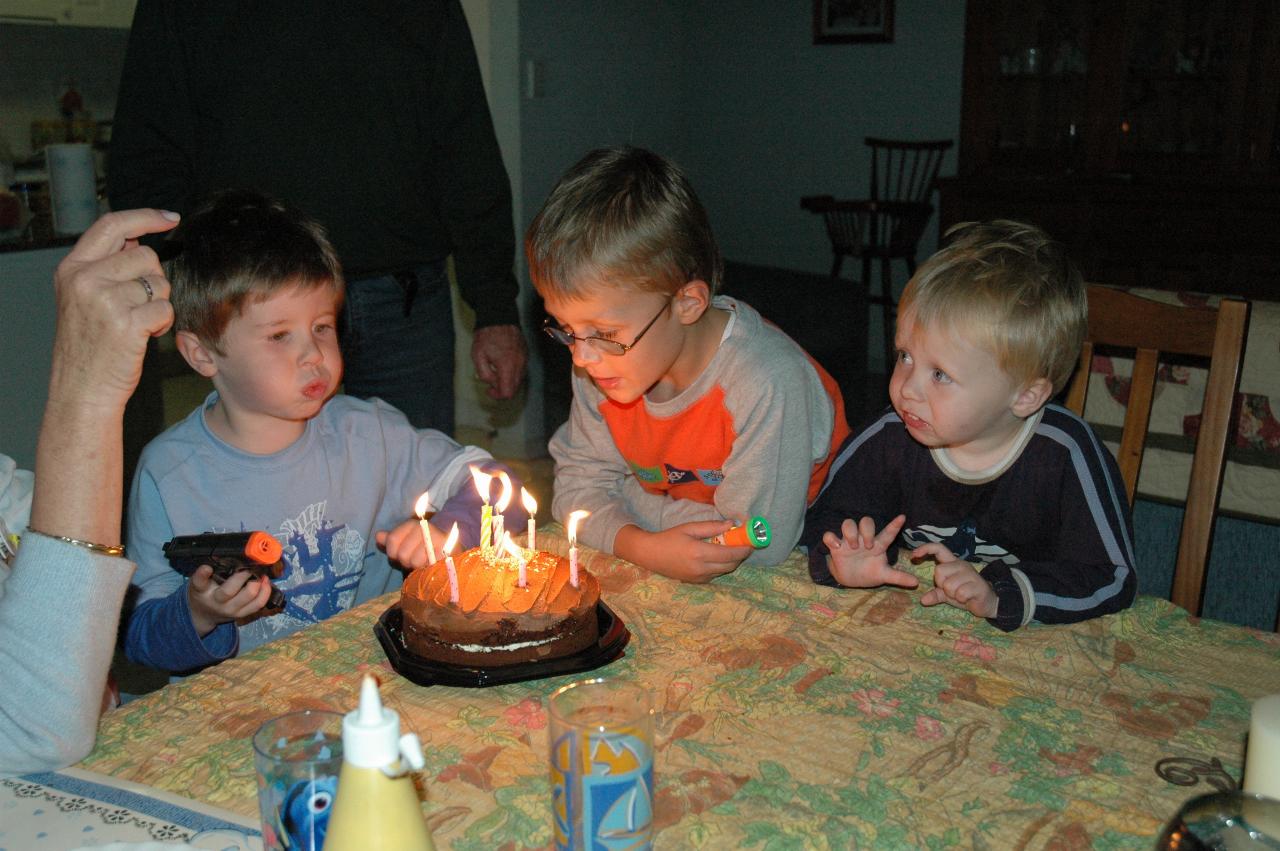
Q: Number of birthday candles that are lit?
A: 7